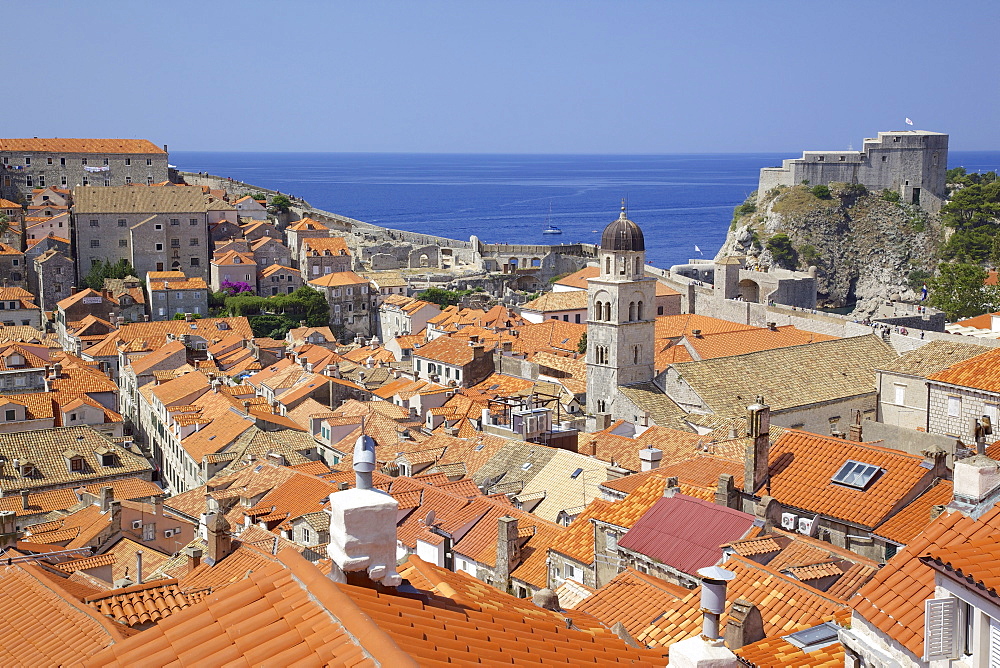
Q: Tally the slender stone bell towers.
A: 1